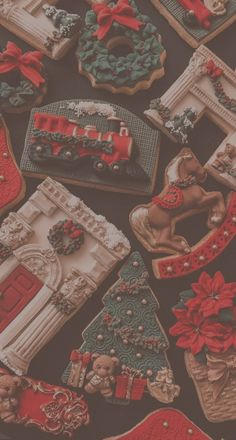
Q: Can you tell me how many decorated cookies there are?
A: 13